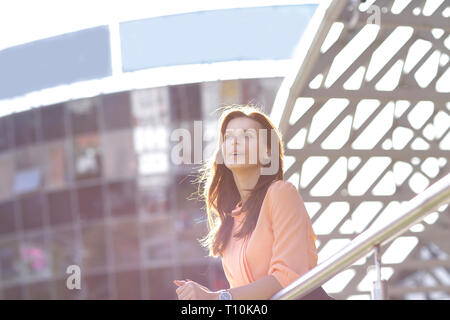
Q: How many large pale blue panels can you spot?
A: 2